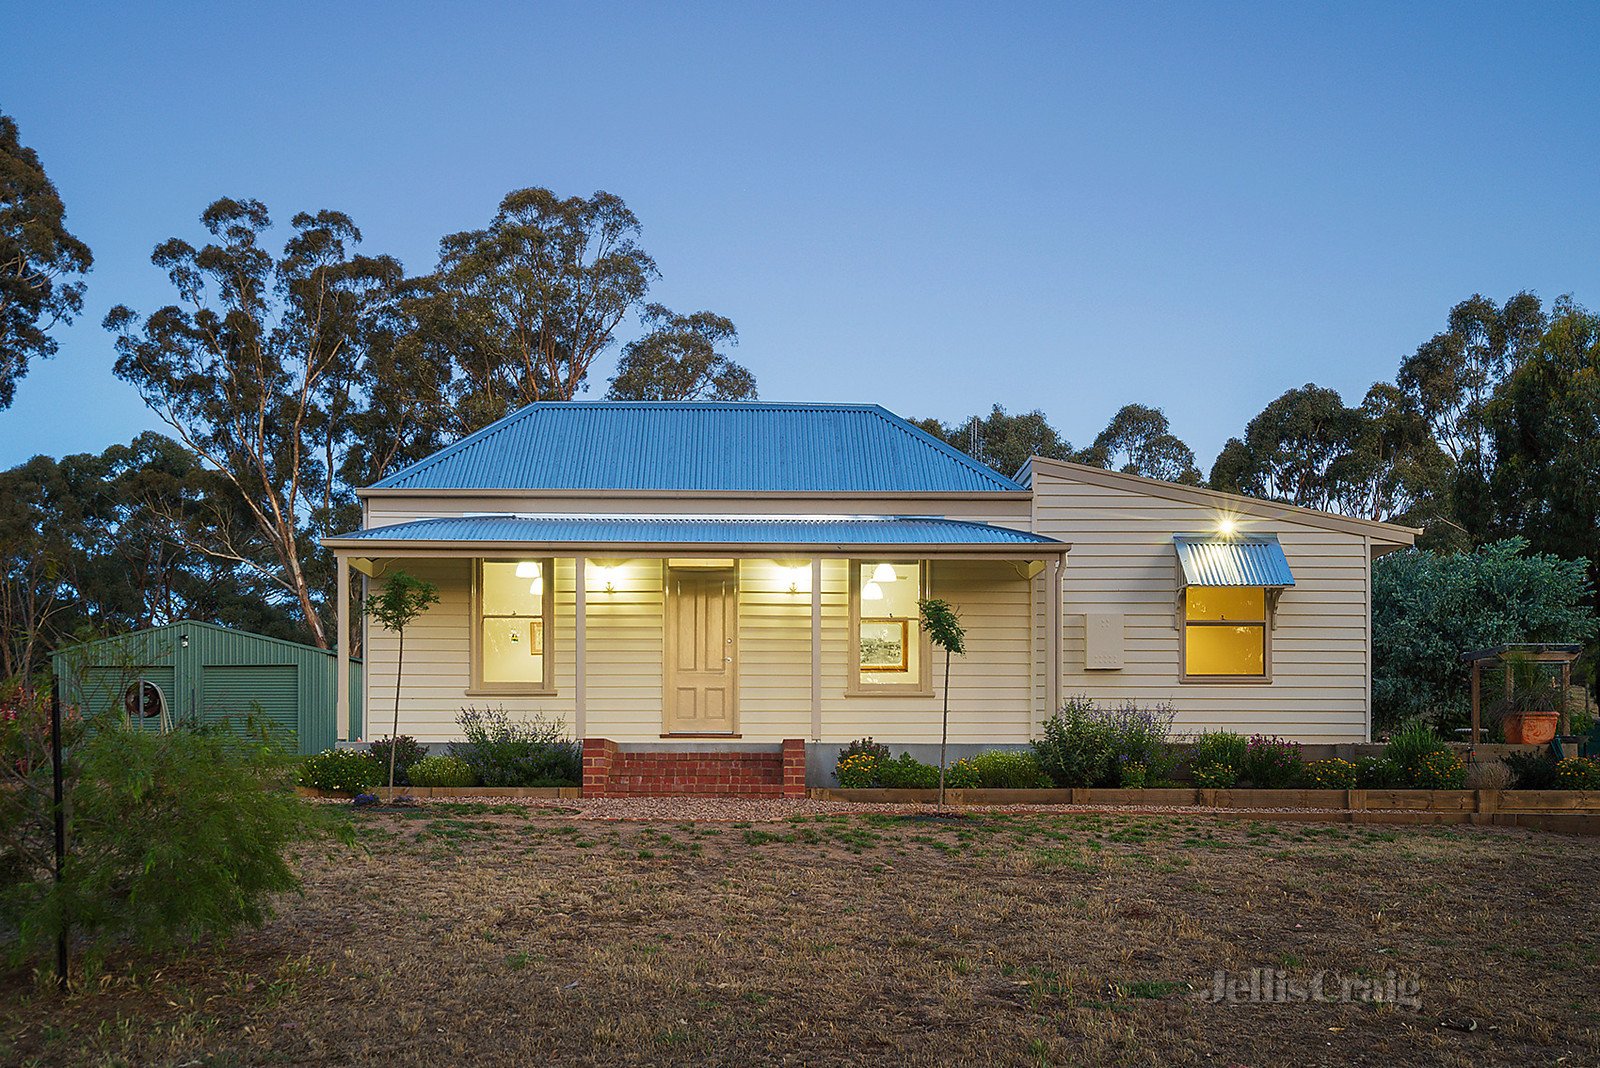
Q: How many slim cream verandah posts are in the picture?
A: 4